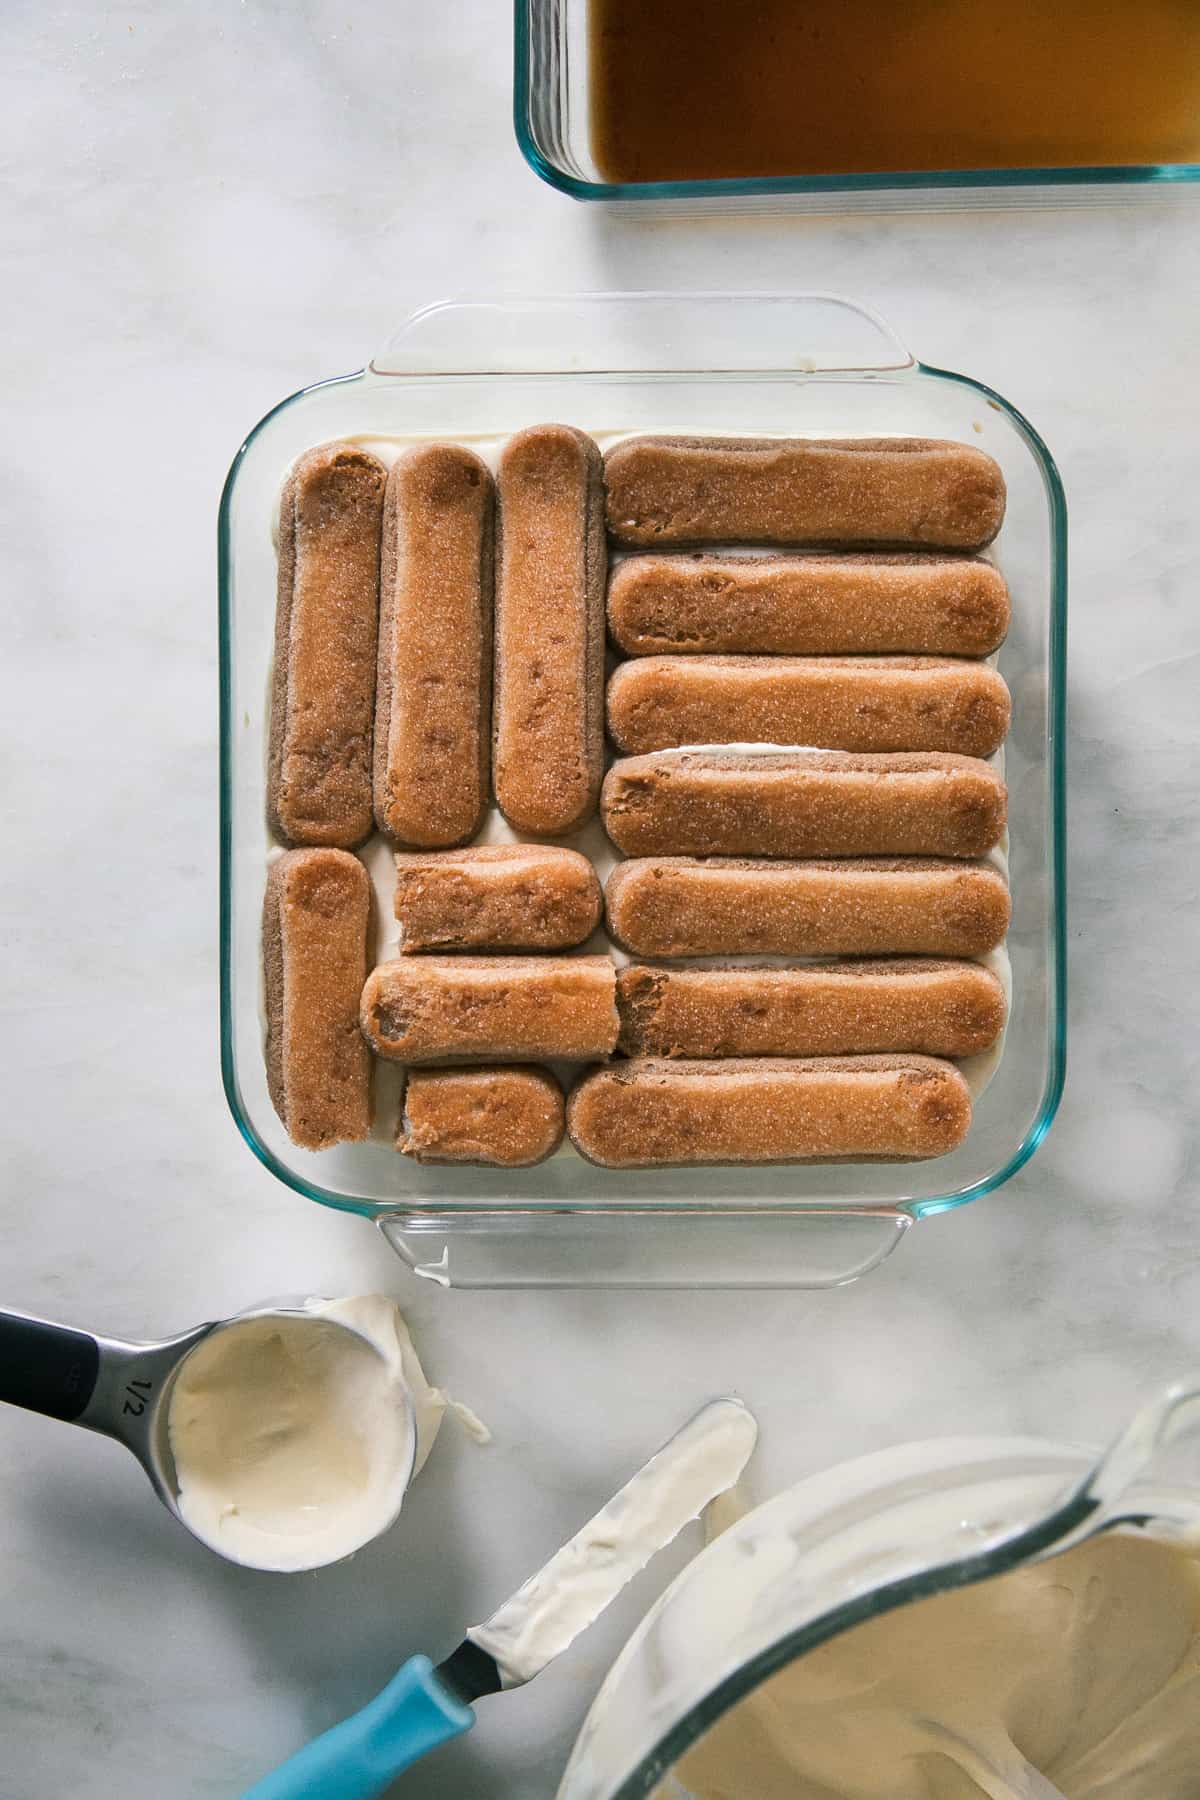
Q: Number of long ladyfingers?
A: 10